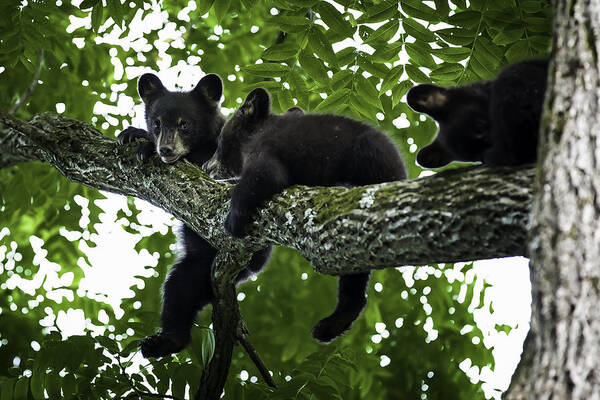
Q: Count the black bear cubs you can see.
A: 3